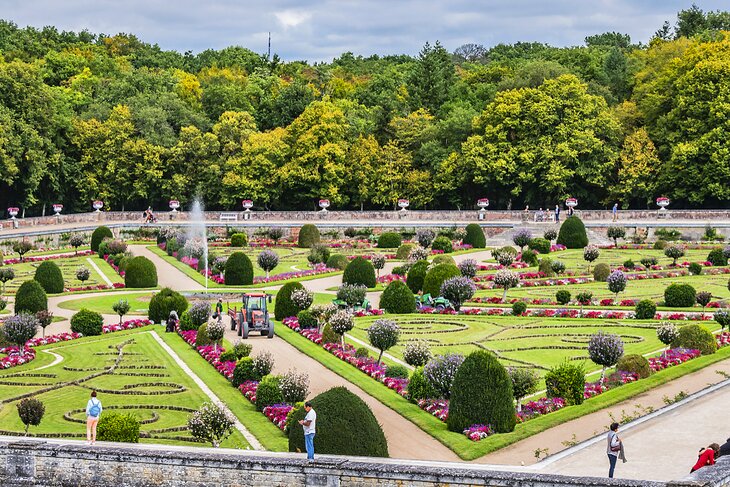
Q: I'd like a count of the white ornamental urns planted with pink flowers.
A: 10